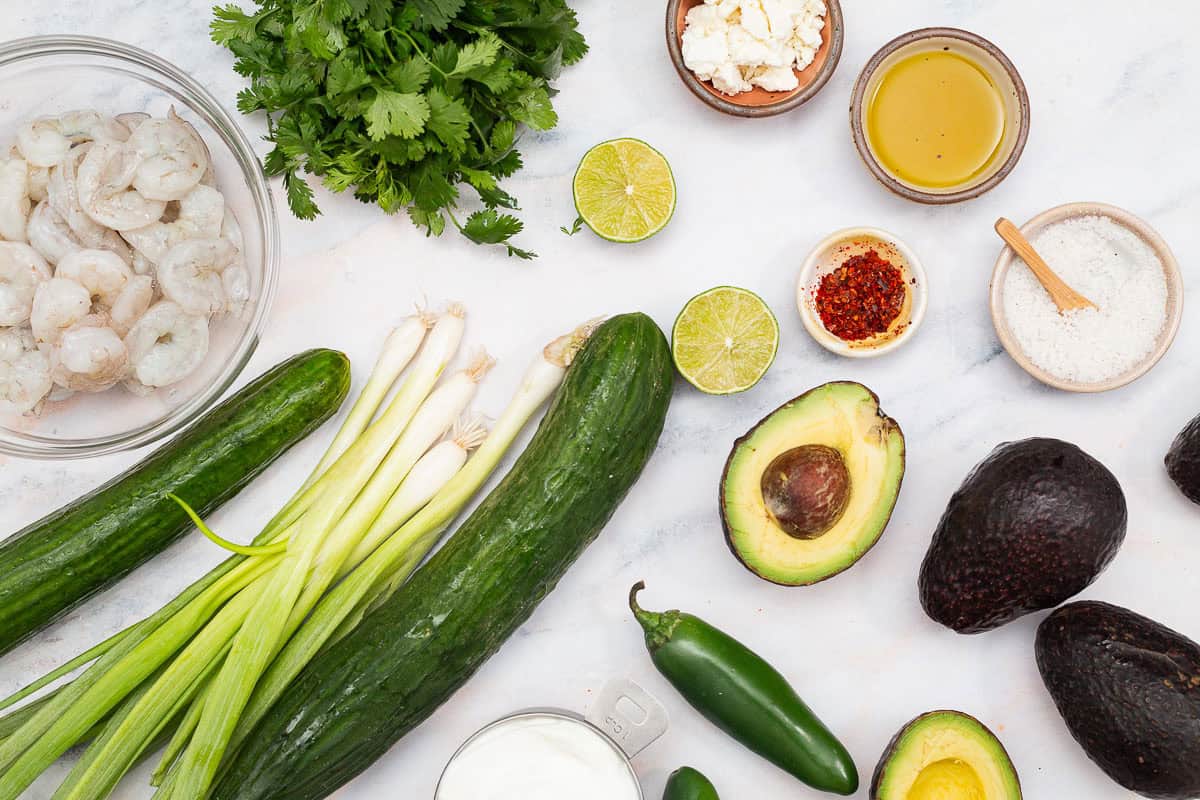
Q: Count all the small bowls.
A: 4